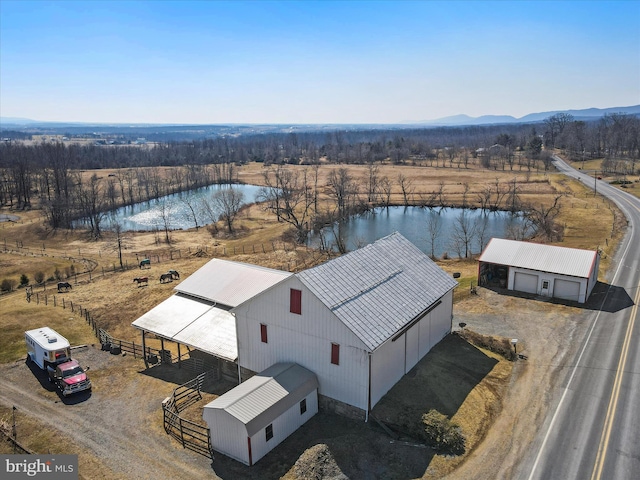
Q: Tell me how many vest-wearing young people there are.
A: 0